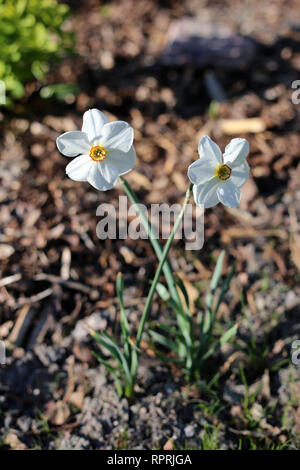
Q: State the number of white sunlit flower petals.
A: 12